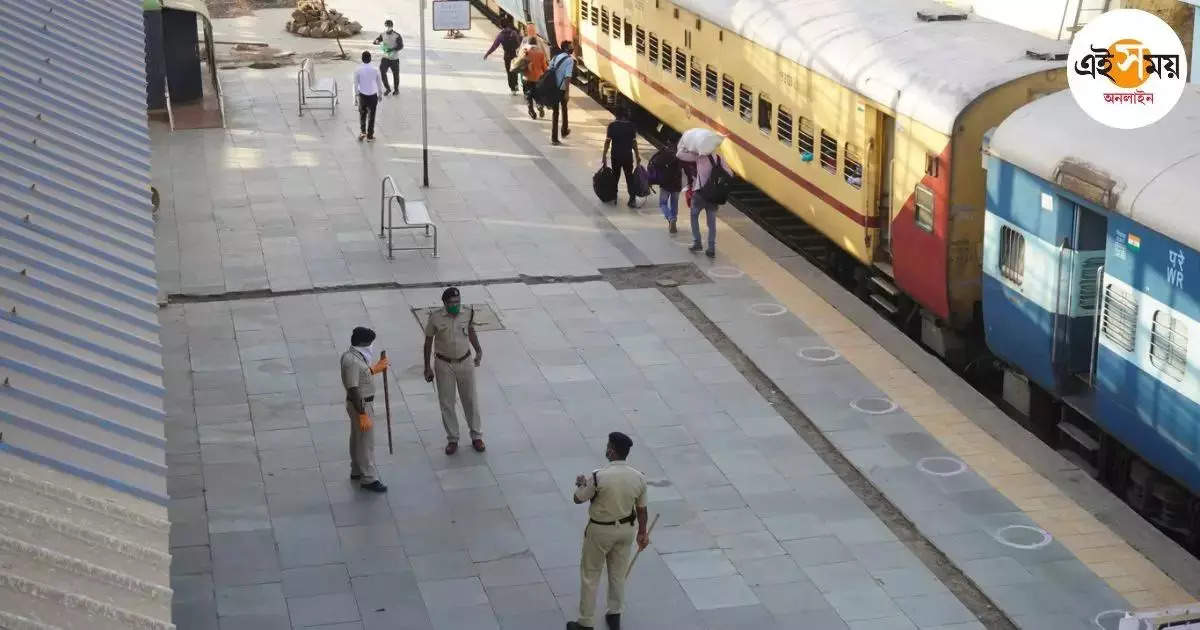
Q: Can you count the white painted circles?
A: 7